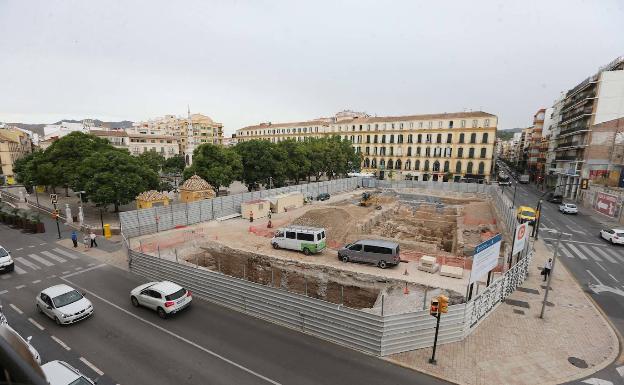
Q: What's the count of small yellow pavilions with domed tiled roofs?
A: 2